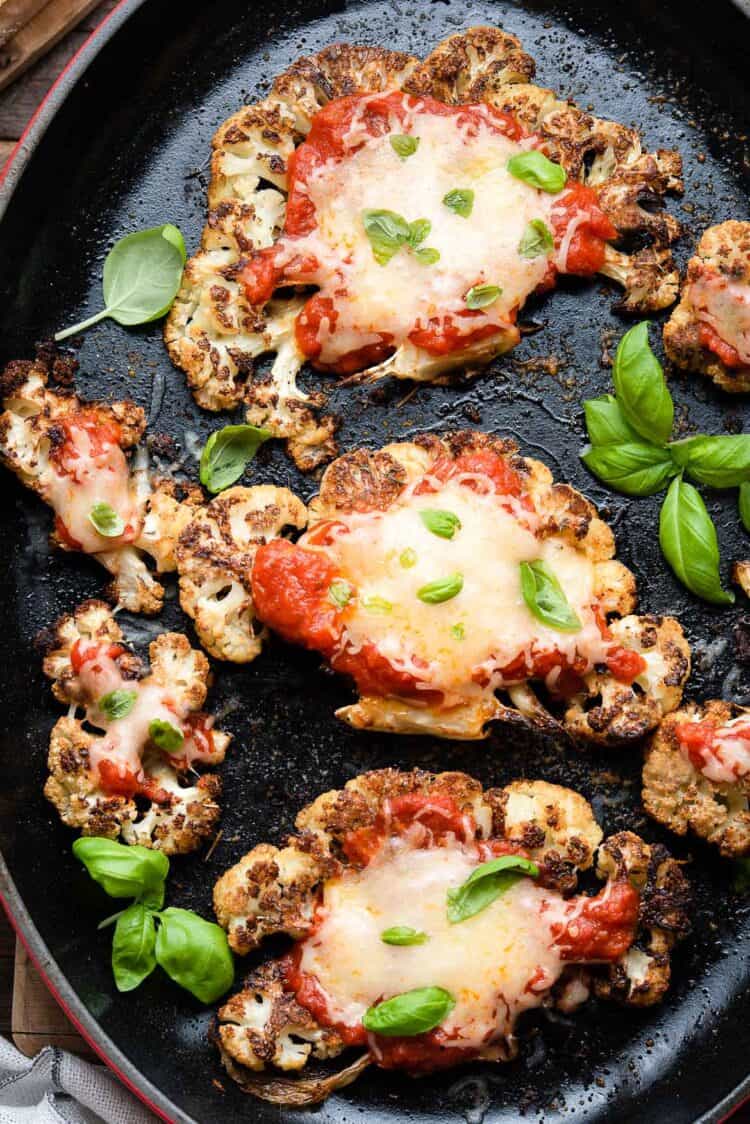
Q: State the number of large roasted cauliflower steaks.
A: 3